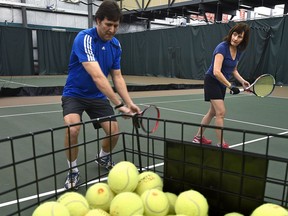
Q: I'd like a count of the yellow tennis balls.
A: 12